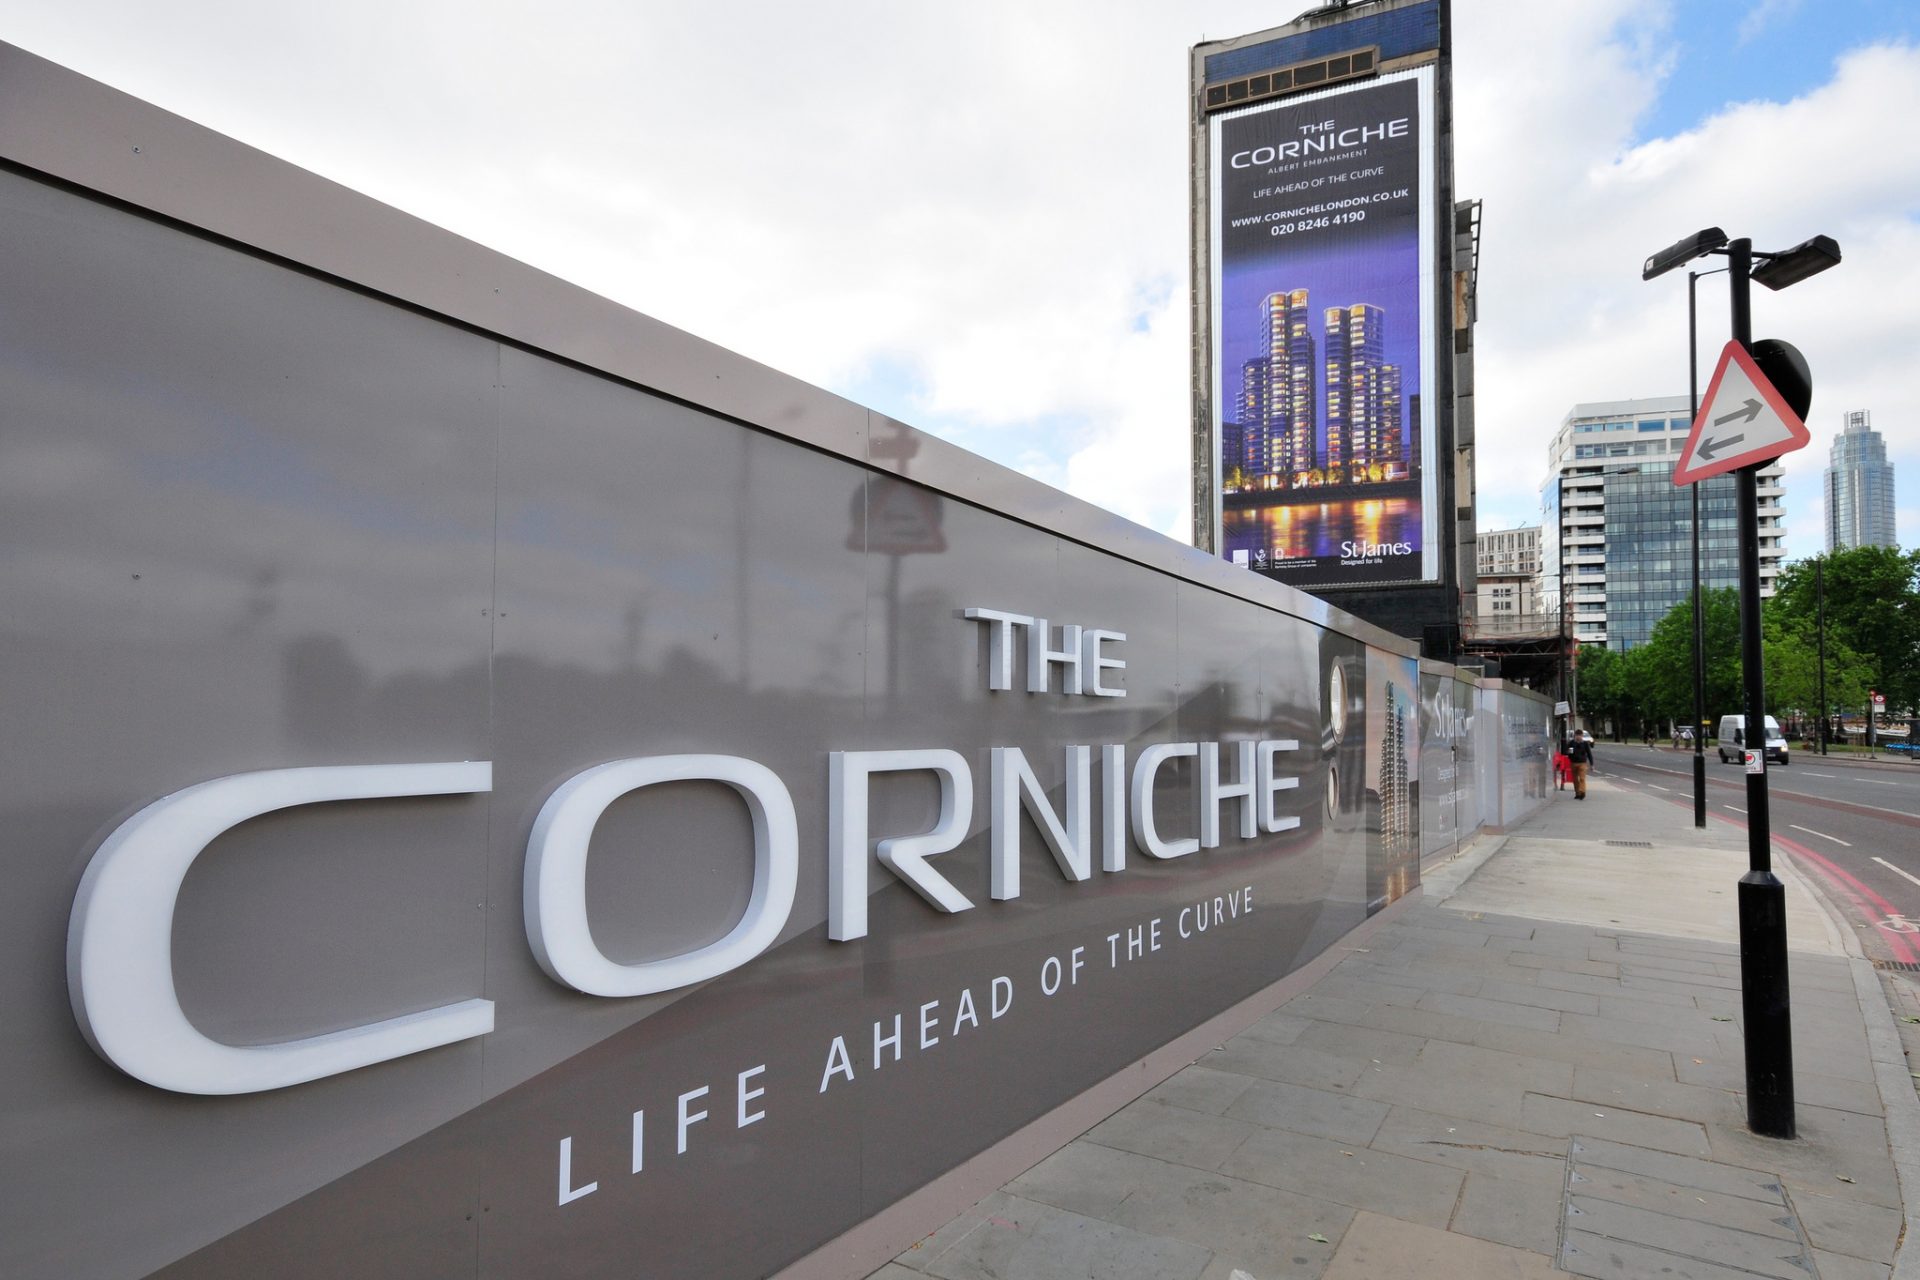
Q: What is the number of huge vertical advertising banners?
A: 1